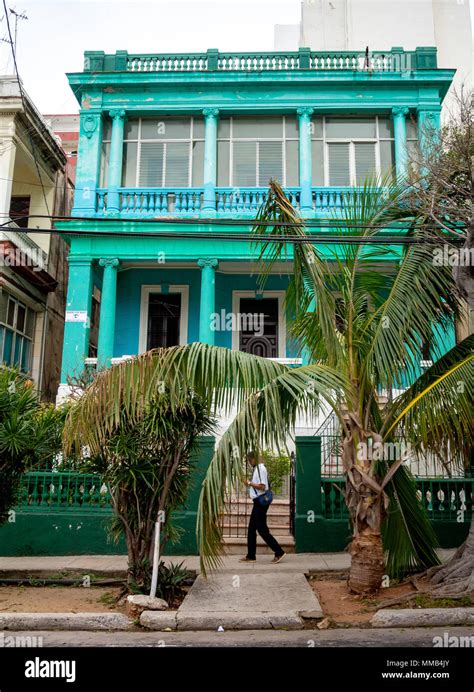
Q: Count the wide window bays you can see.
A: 3